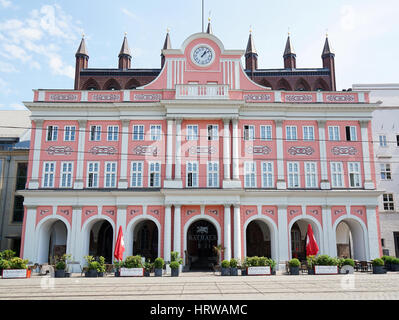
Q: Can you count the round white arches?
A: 7